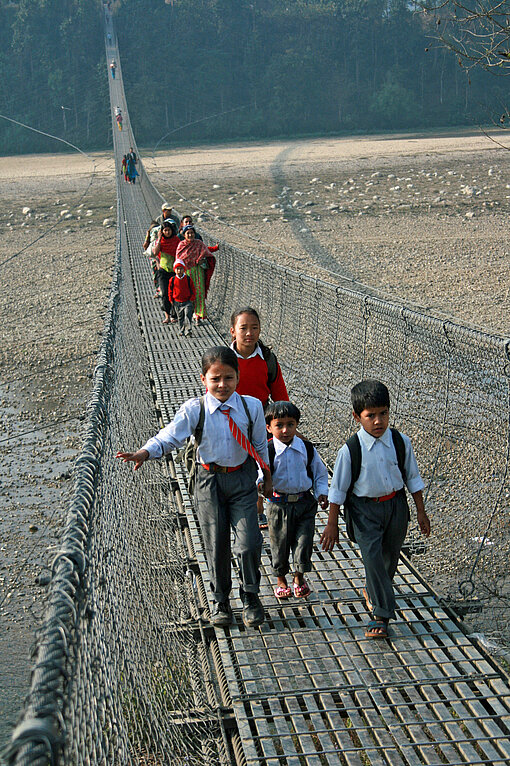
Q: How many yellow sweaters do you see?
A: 0